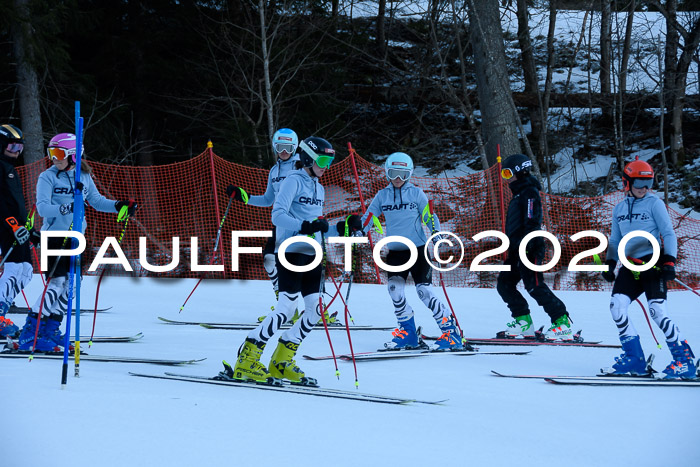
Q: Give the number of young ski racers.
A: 7